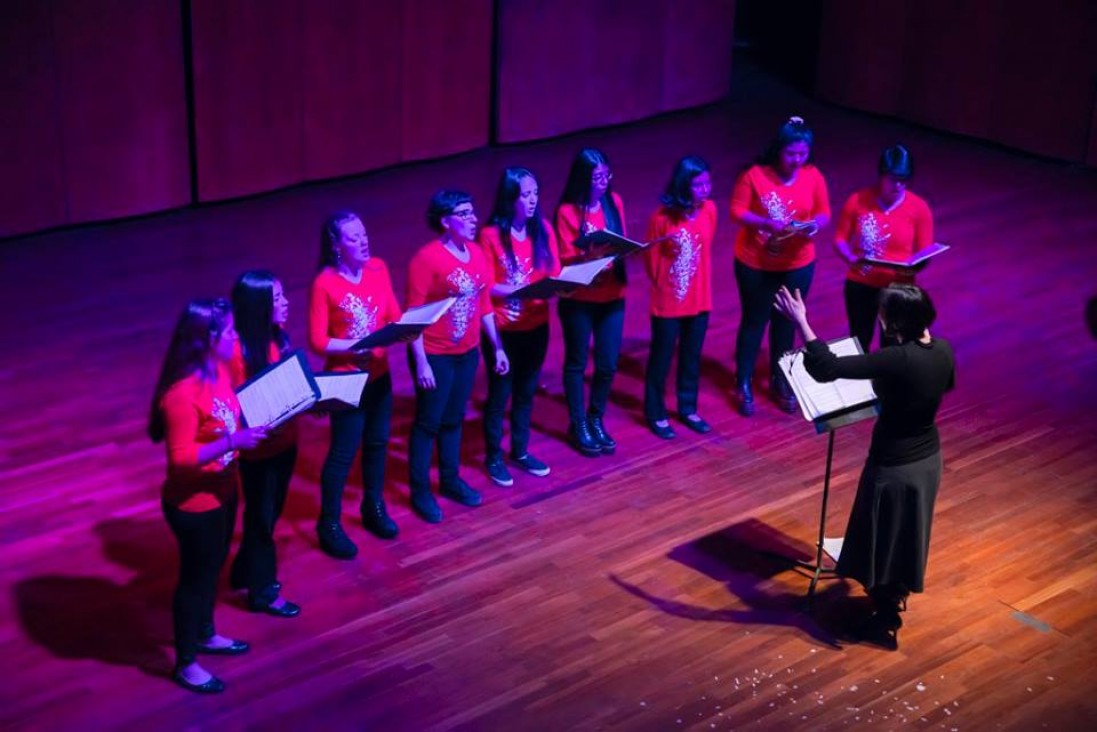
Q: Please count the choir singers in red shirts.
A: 9